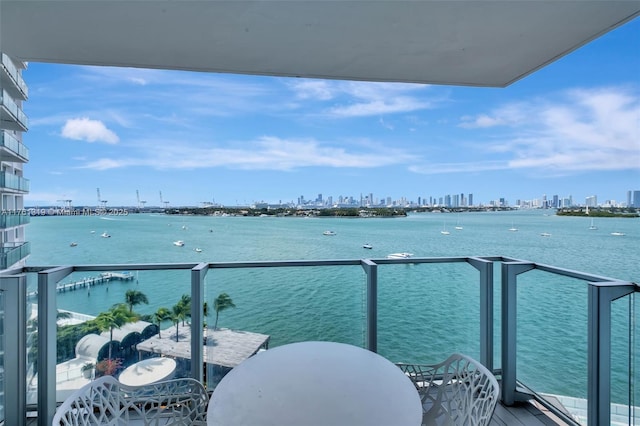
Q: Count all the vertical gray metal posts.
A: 7